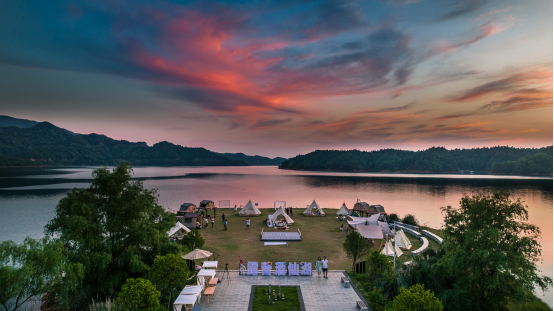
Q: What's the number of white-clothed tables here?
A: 4